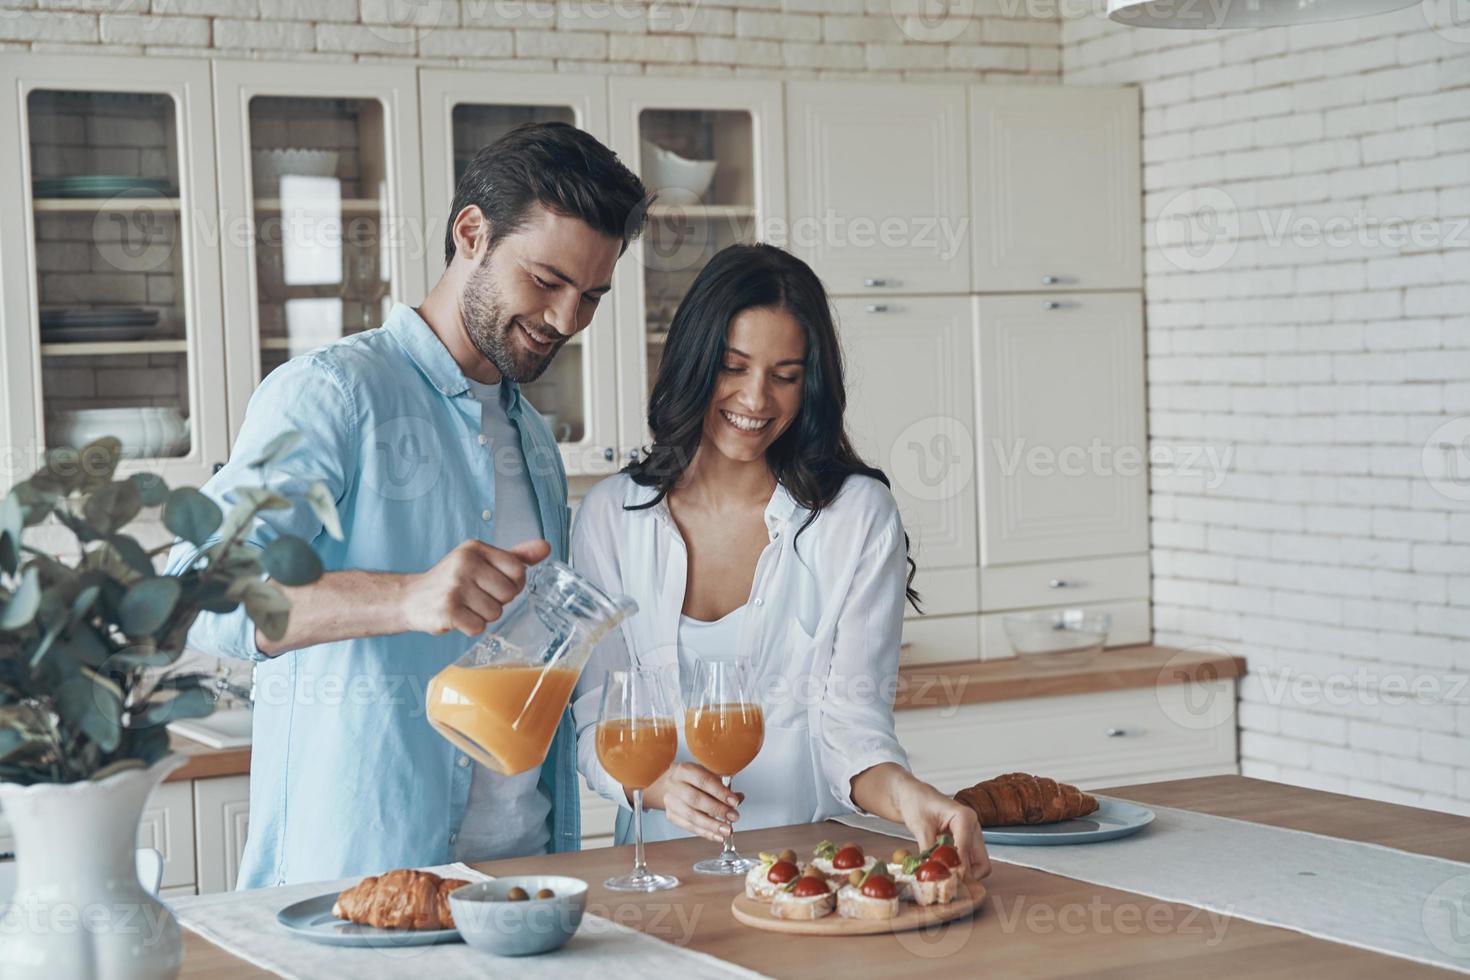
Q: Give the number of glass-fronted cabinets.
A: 4